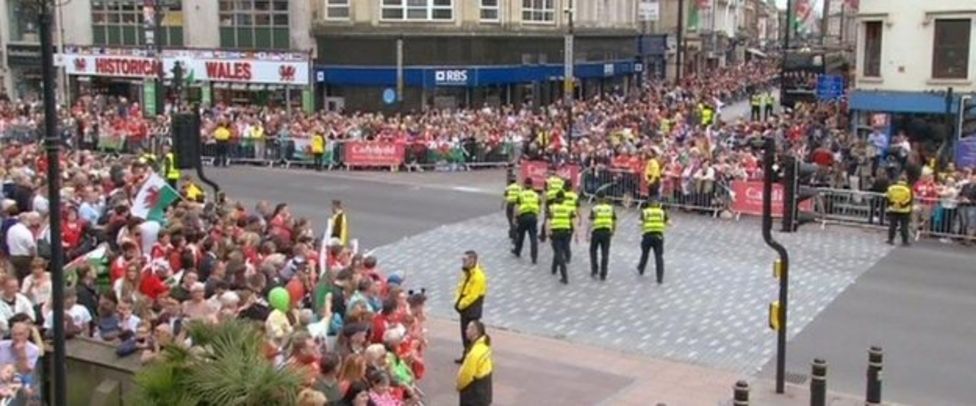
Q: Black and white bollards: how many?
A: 3